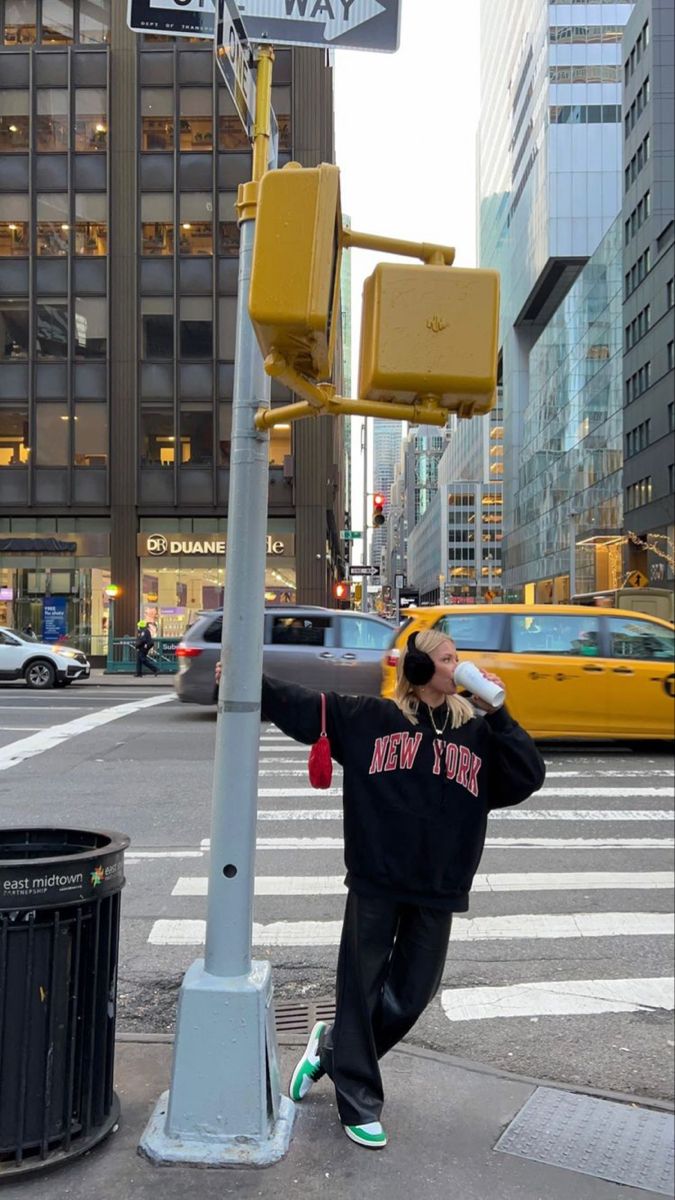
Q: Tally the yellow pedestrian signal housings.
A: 2